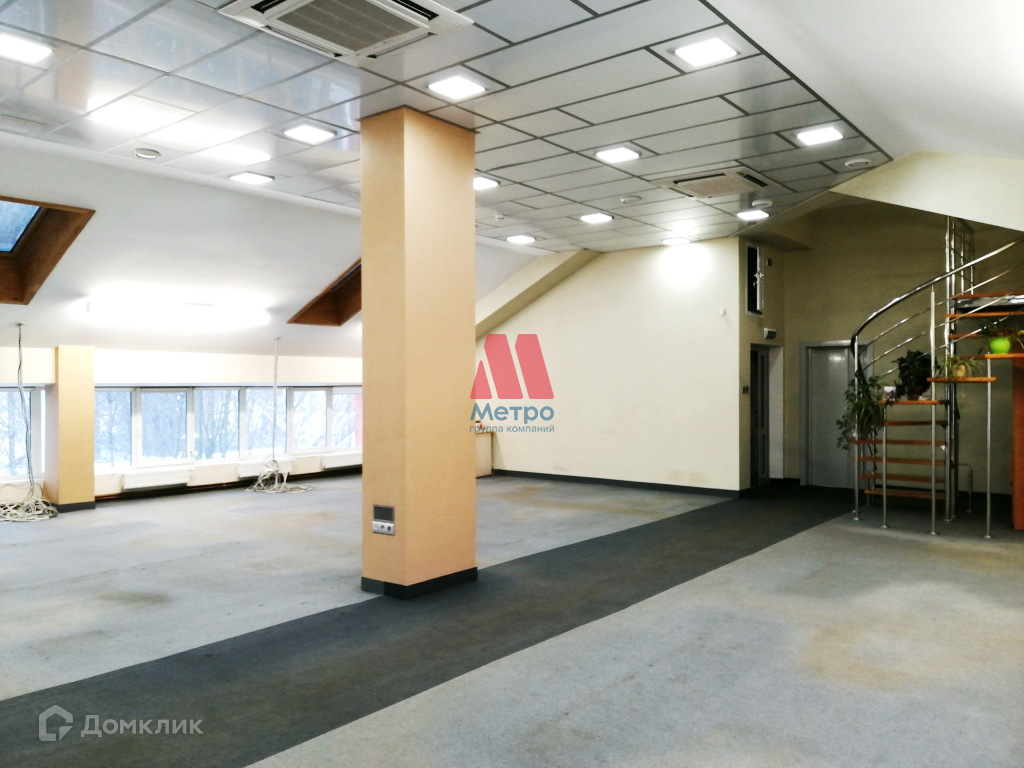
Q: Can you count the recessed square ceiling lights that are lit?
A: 12